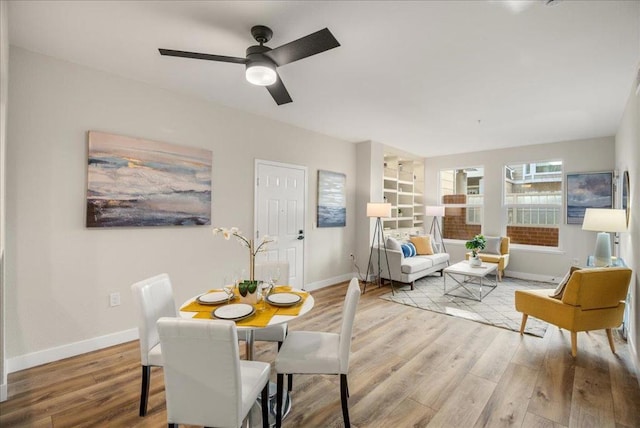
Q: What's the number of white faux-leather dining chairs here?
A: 4